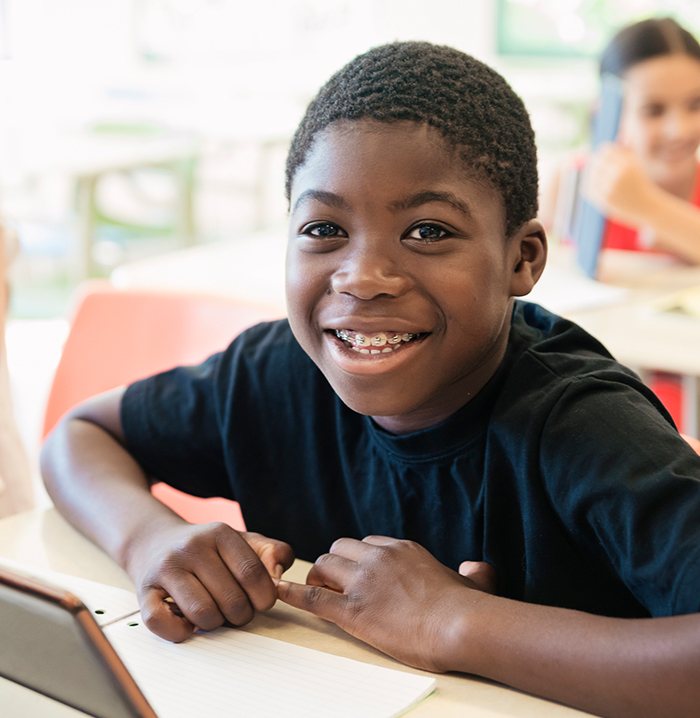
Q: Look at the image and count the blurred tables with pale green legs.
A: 1